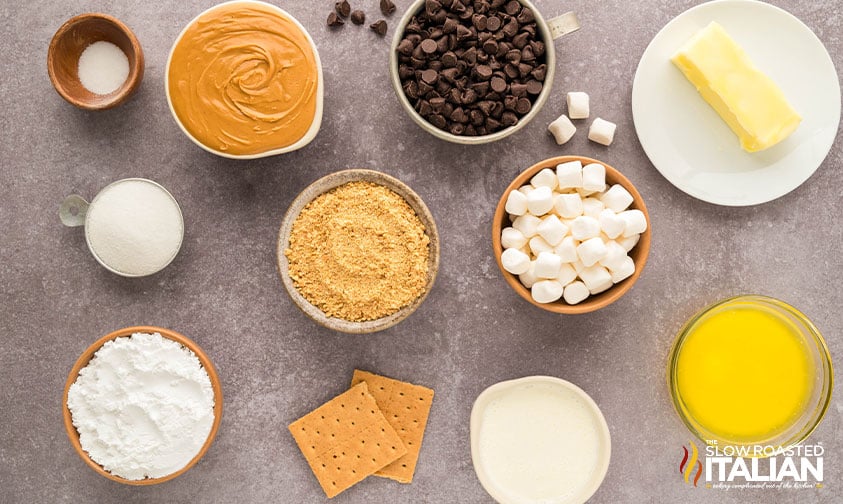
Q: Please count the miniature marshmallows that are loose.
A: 3